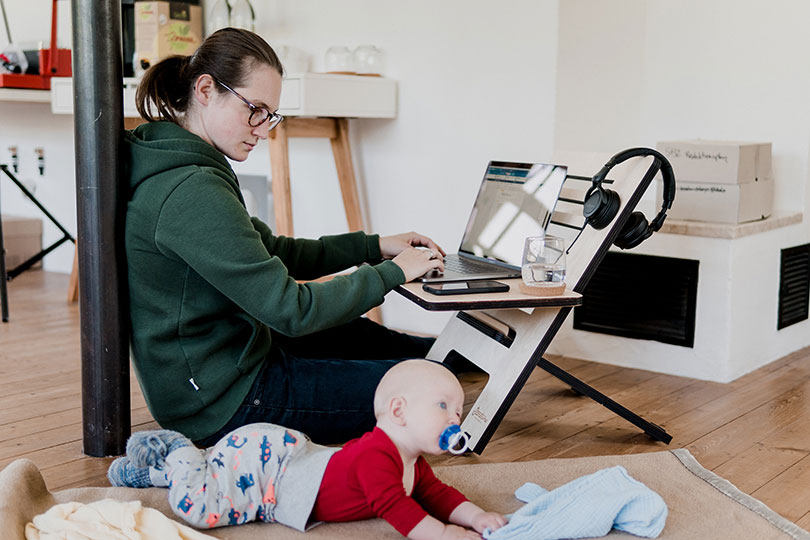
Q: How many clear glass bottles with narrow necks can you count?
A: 2